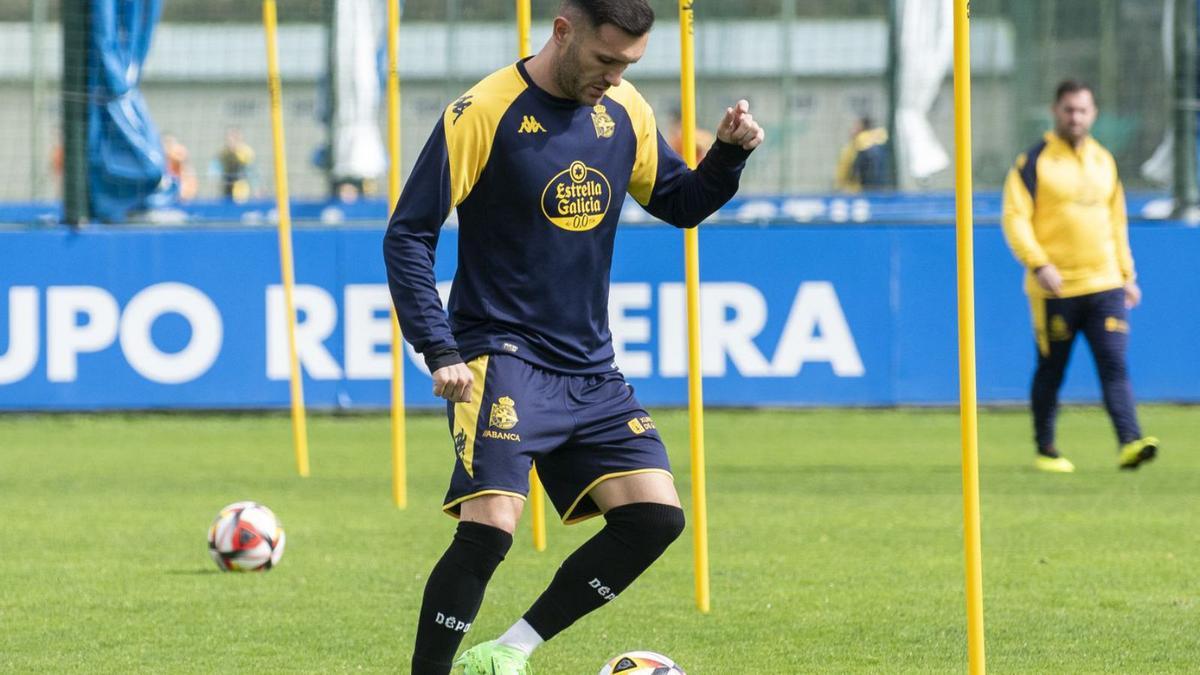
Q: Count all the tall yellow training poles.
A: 5